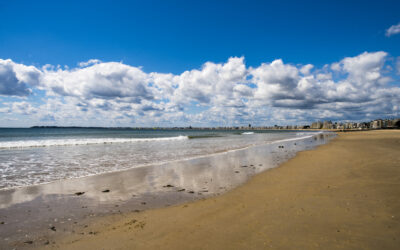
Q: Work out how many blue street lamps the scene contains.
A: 0